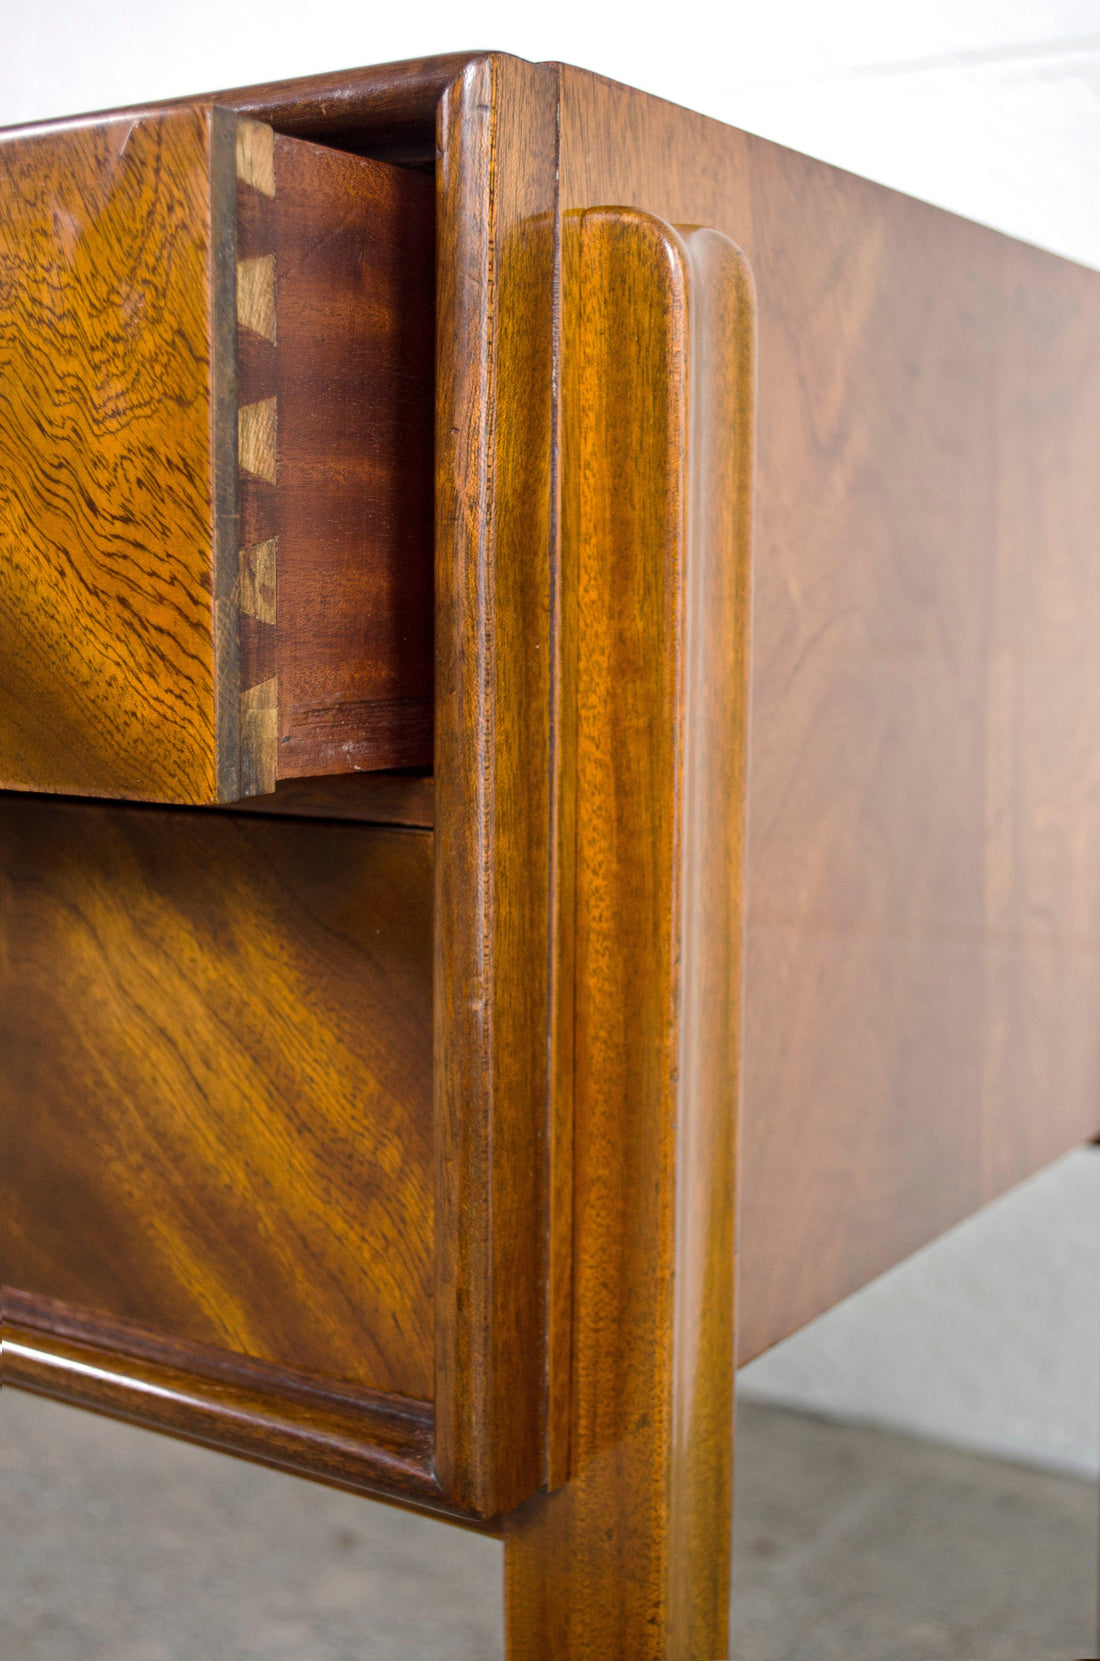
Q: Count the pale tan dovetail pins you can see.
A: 5